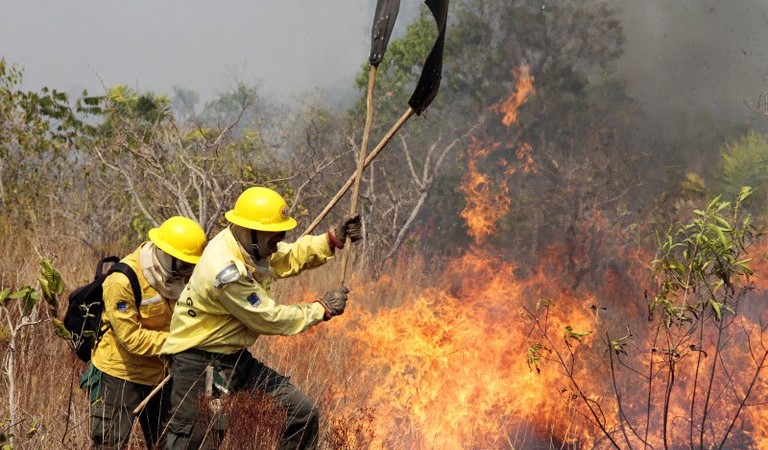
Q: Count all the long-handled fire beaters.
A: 2